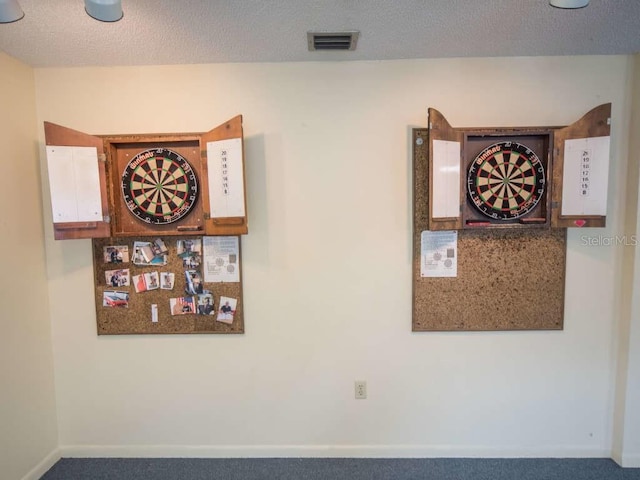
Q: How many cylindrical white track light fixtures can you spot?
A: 3